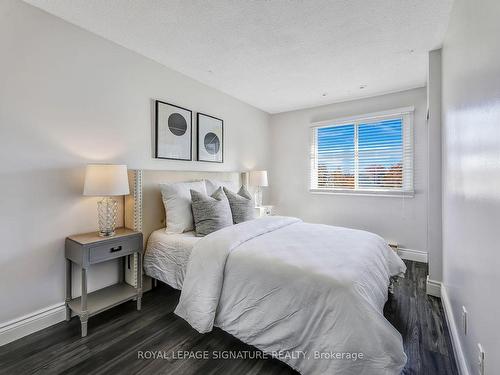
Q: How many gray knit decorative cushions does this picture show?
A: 2